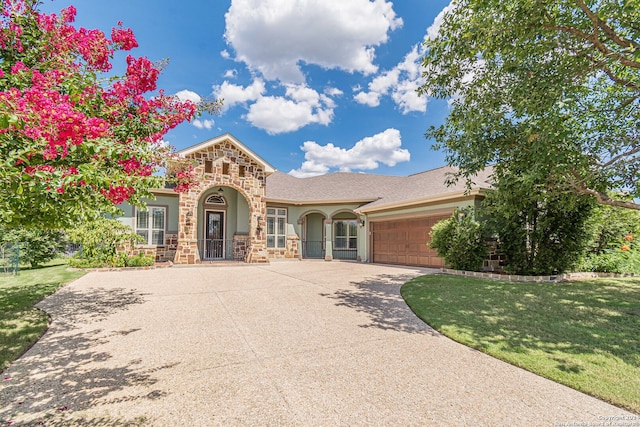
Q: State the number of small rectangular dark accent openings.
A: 3